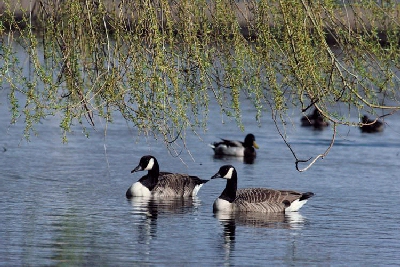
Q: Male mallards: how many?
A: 1